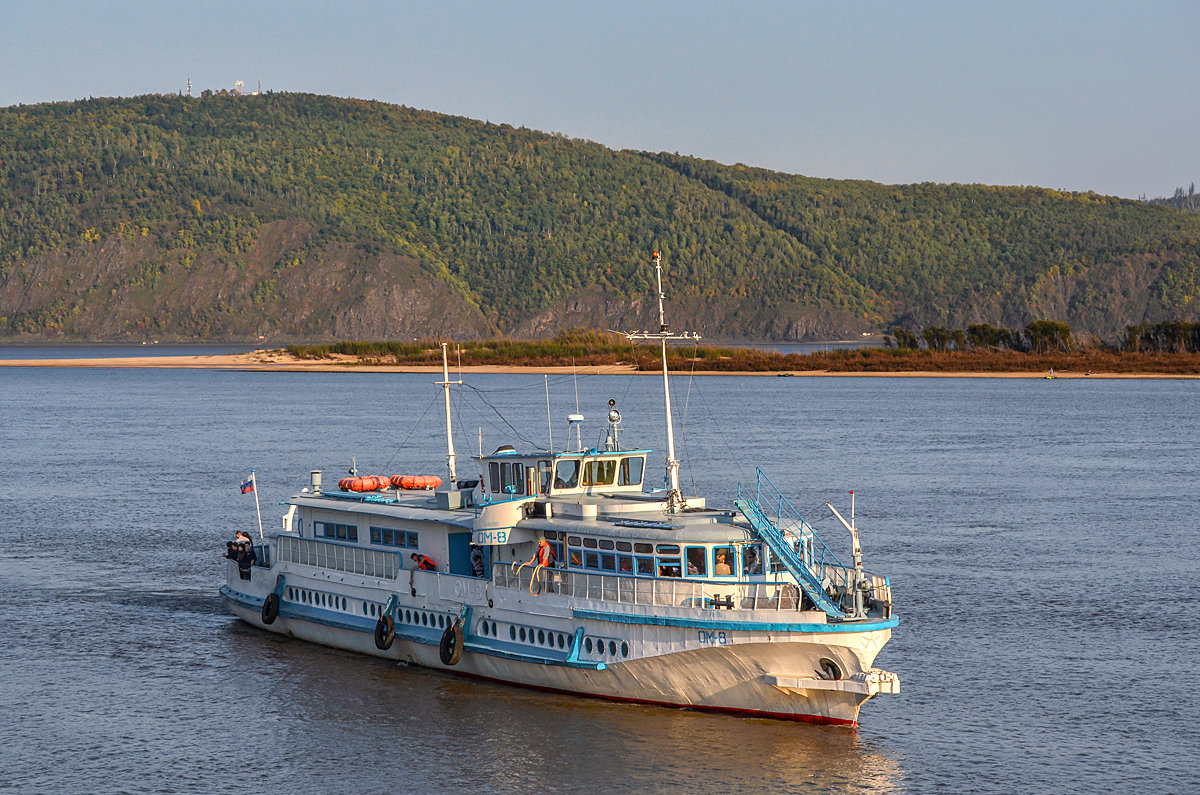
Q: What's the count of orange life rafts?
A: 2